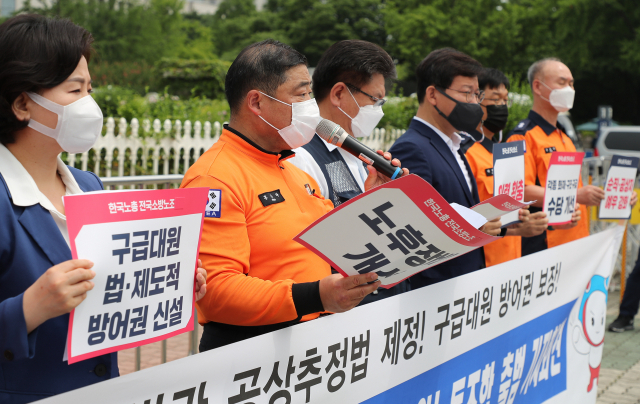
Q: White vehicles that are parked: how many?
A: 1